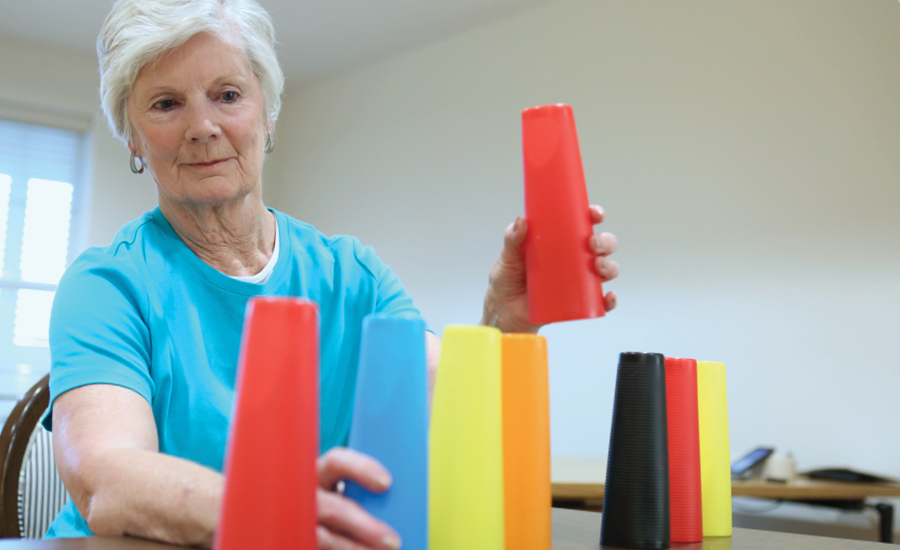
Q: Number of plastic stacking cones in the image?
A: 8